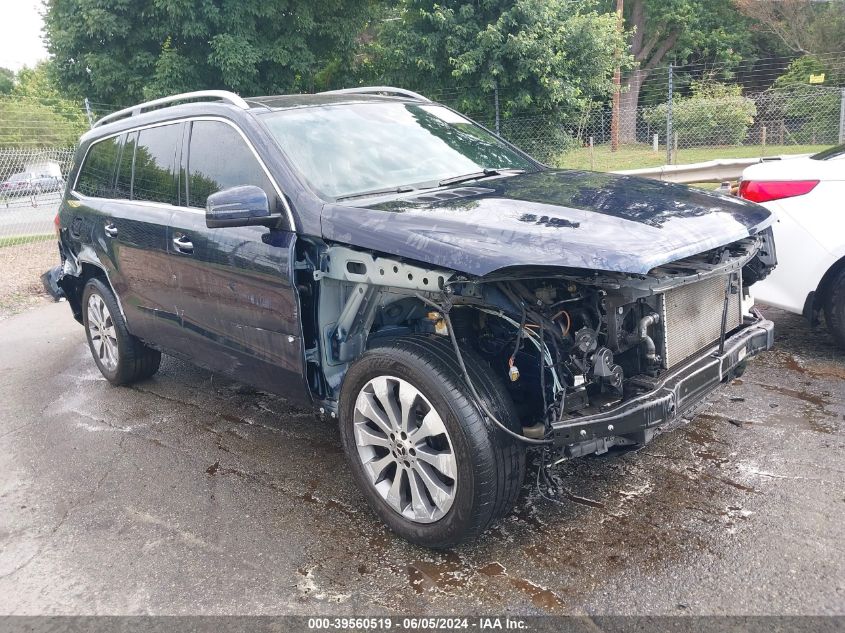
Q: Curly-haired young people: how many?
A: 0